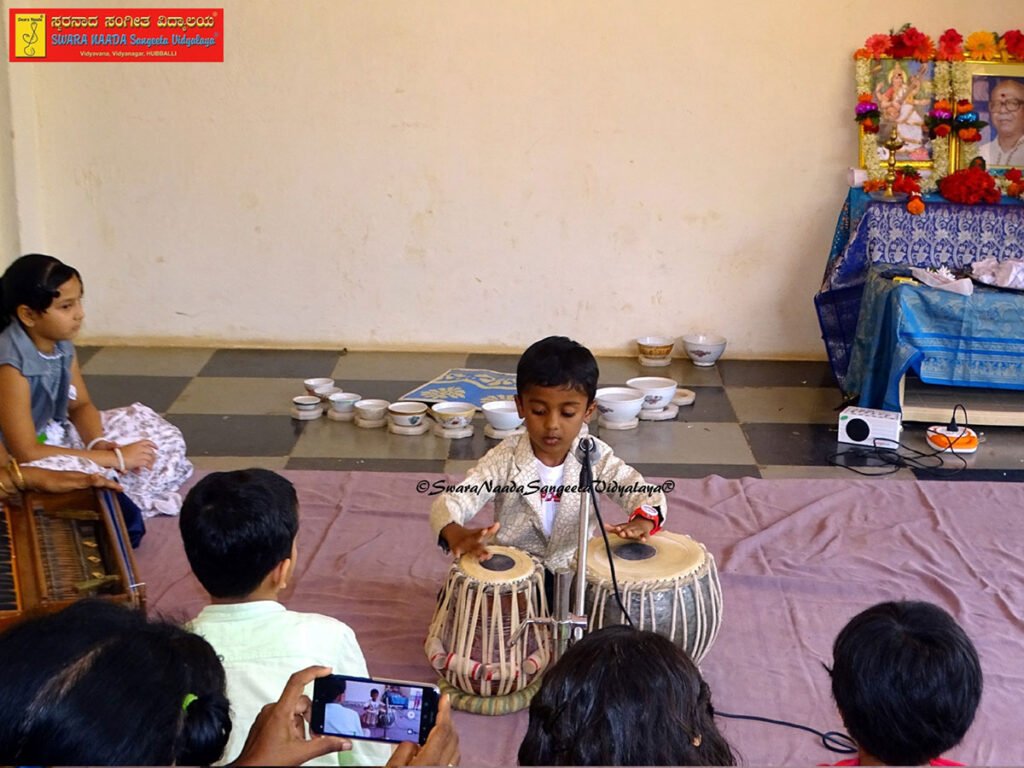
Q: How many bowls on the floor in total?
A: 12